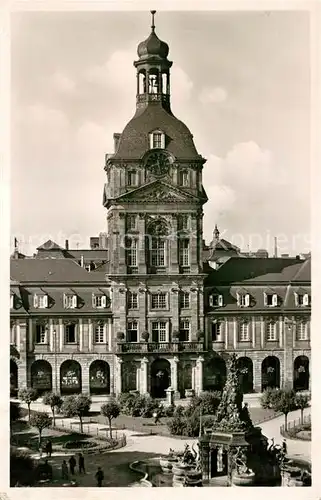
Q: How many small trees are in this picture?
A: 7